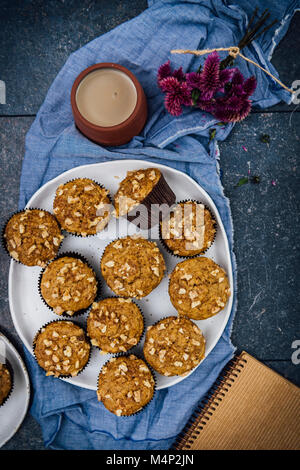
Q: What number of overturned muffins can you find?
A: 1